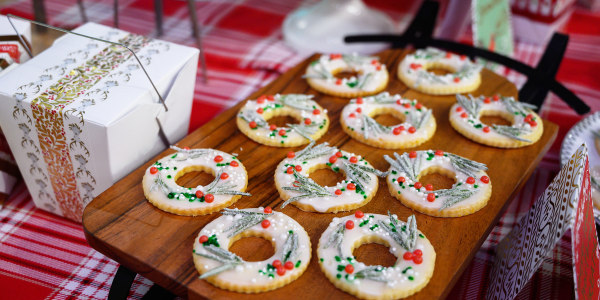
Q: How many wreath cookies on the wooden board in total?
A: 10